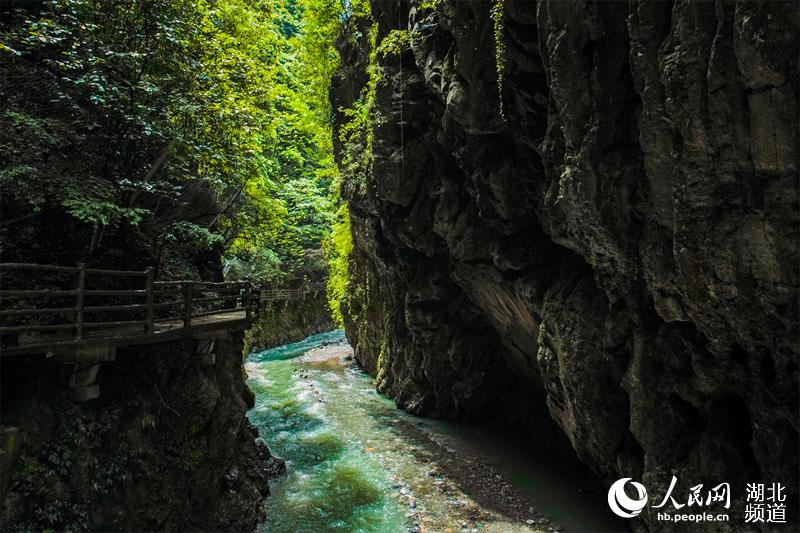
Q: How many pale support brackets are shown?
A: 2